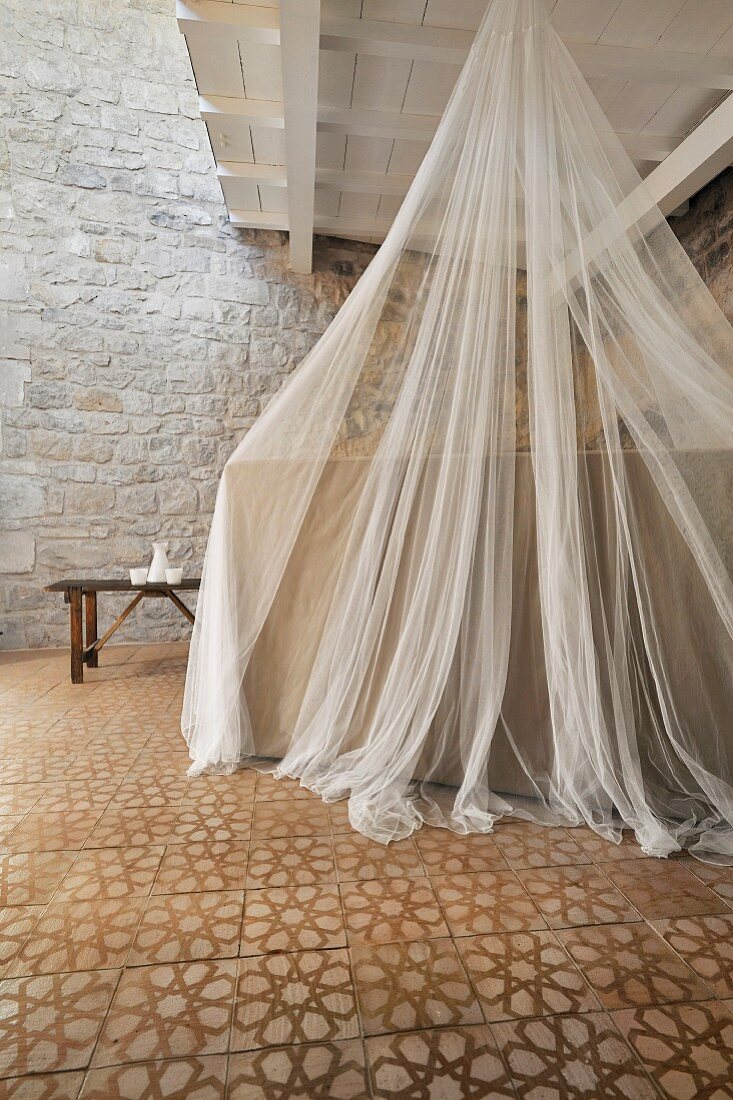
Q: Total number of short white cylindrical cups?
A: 2